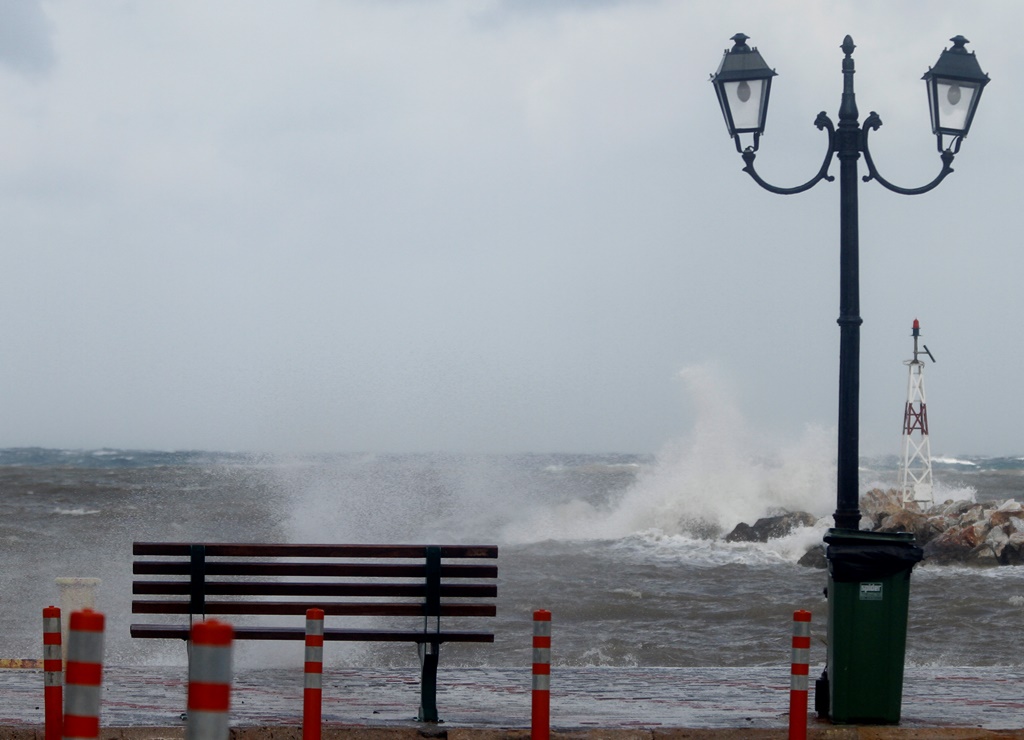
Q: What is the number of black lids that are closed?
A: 1